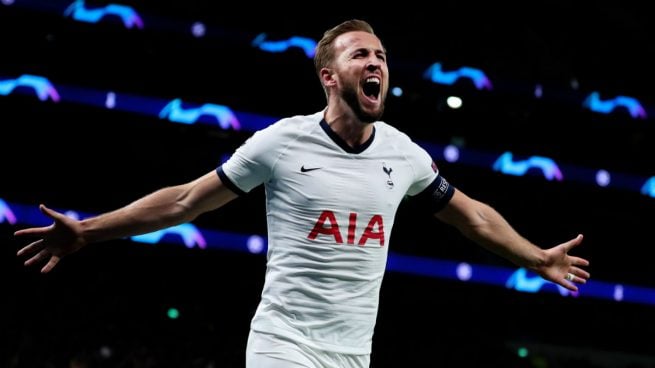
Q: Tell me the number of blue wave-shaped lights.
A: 11